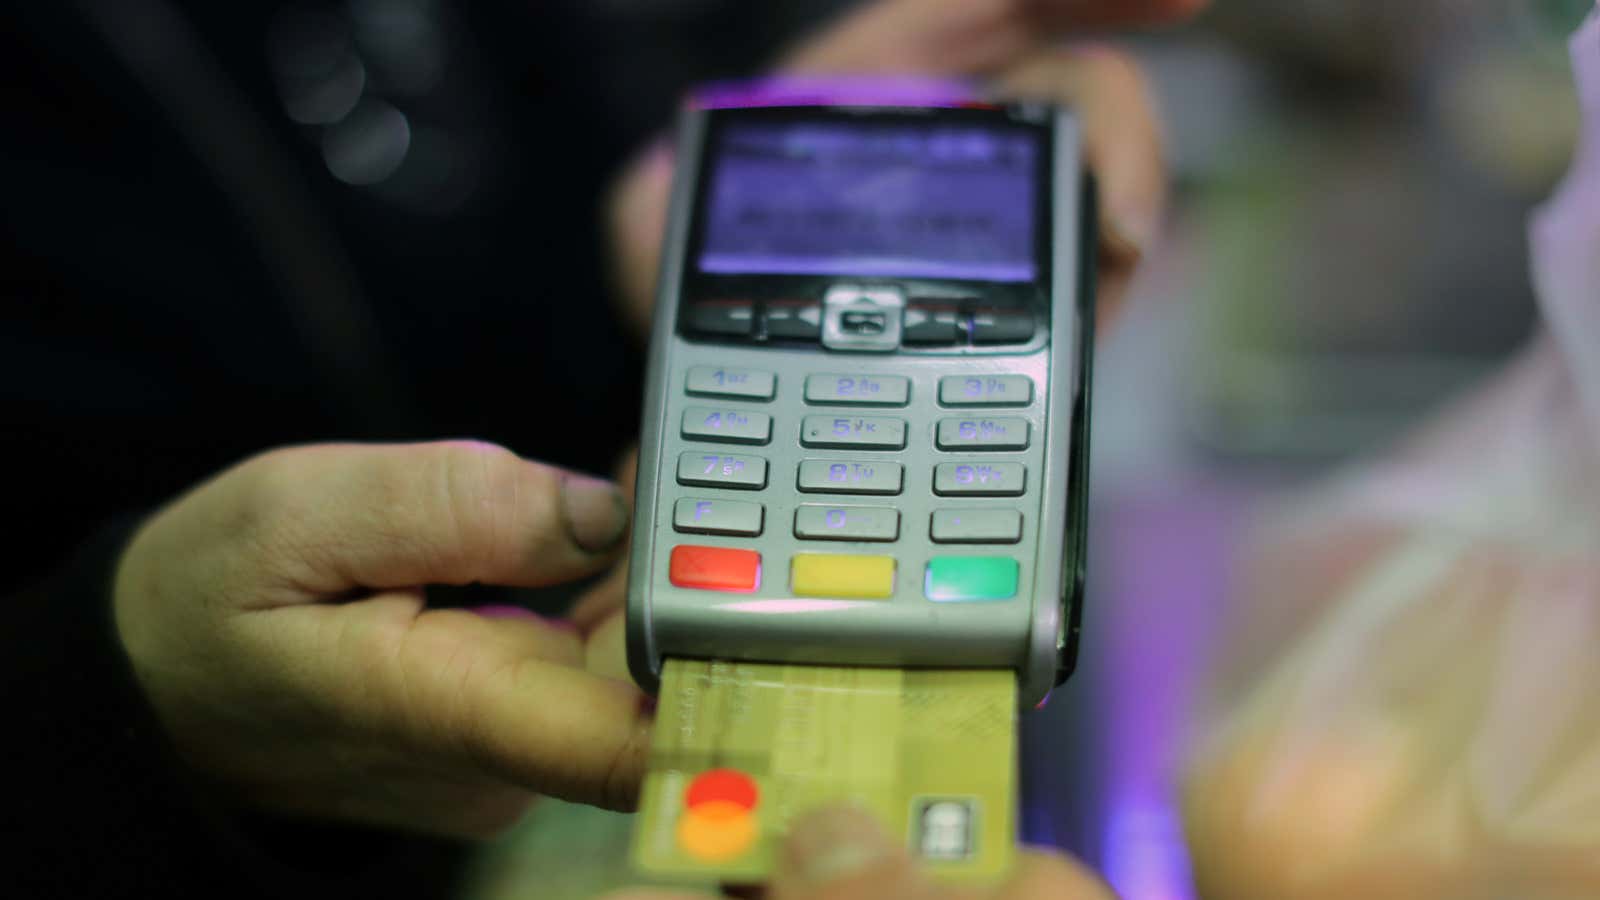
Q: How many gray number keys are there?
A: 10